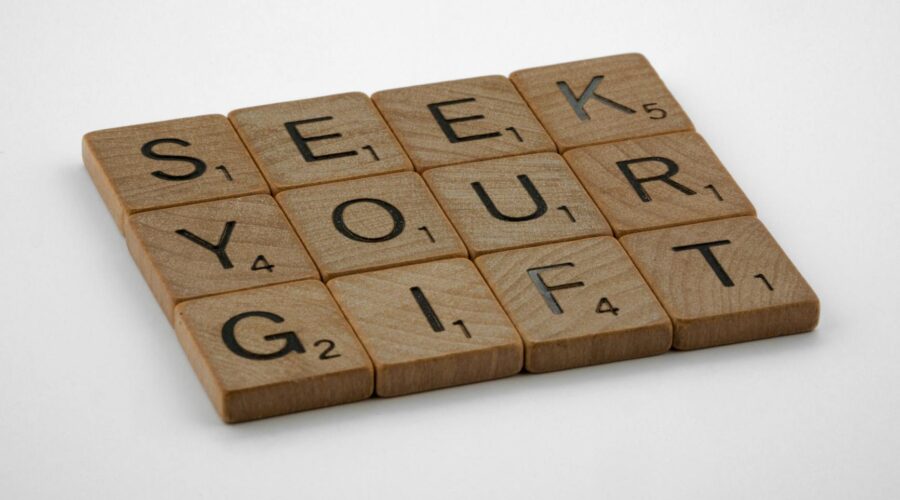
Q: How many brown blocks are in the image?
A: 12